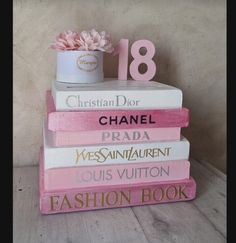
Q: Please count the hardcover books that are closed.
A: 6